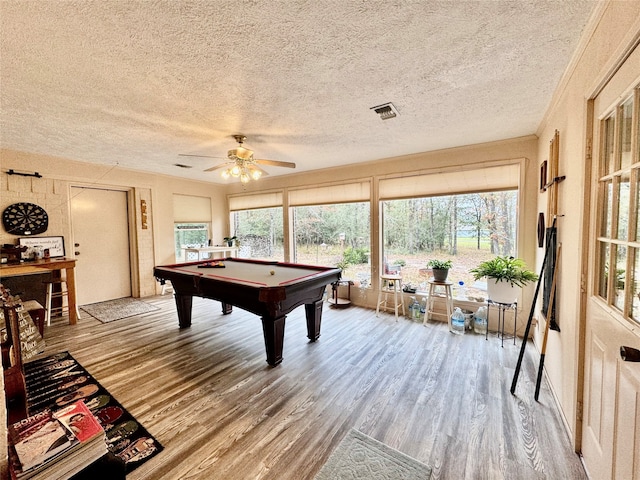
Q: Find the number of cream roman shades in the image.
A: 4